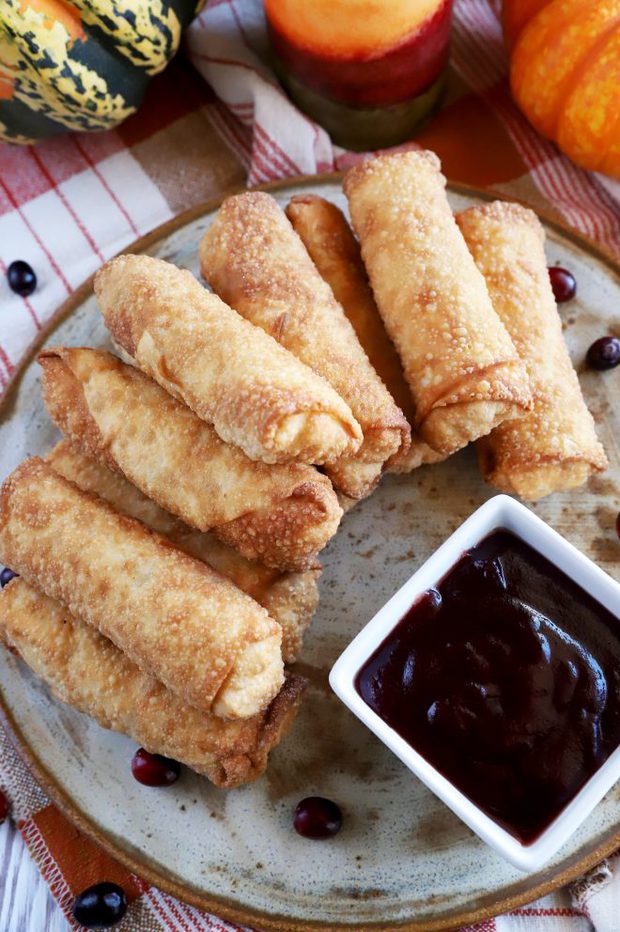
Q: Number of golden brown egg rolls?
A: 9